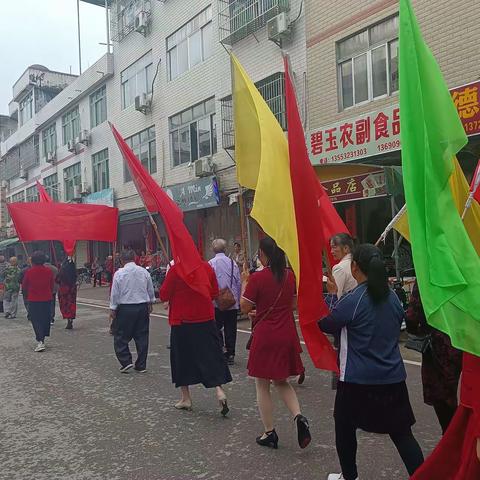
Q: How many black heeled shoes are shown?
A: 2